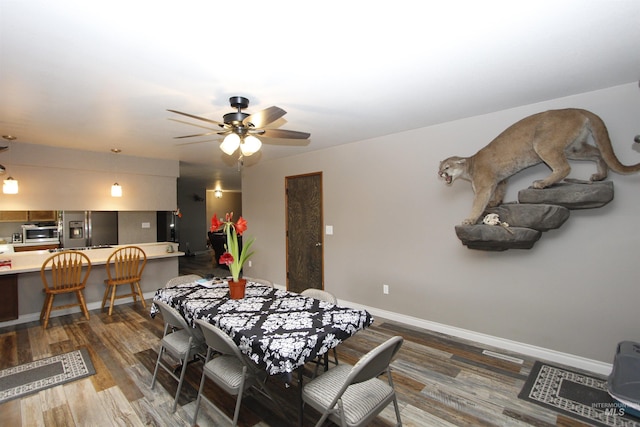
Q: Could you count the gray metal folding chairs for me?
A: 6